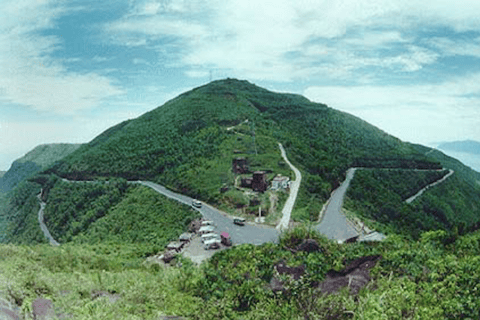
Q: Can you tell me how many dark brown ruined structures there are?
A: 2